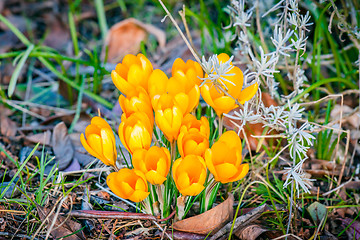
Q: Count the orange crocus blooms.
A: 14